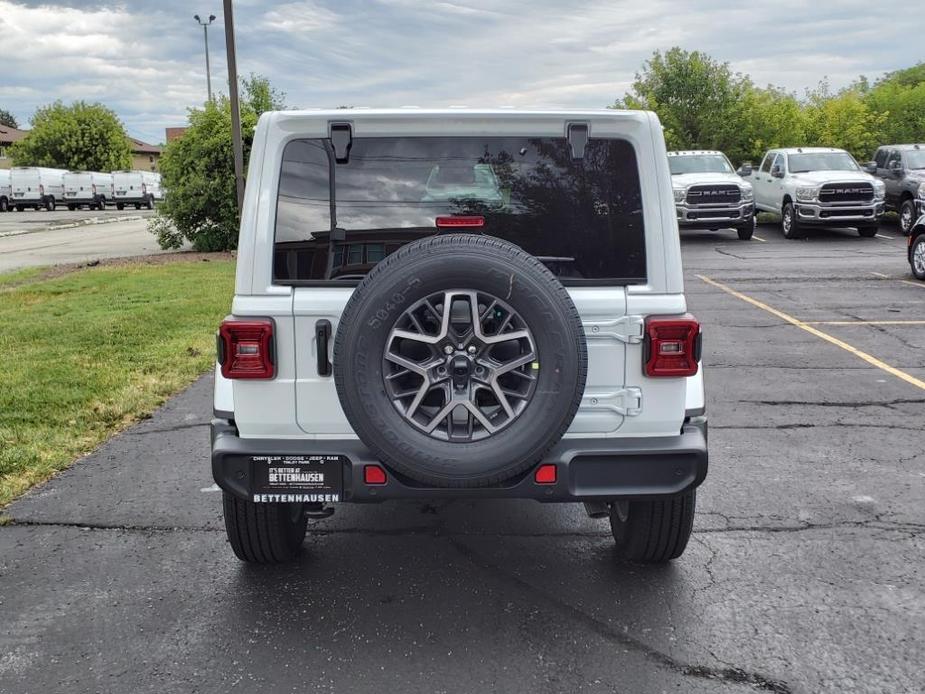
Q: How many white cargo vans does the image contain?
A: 4